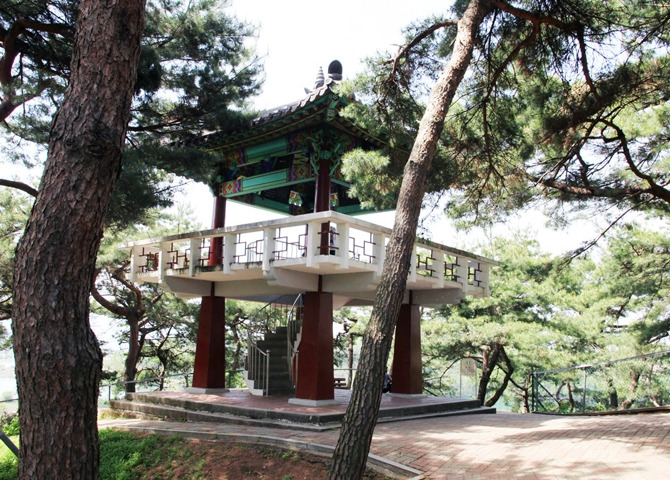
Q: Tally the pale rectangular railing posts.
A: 12